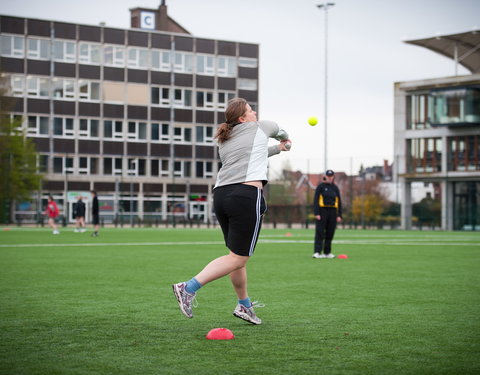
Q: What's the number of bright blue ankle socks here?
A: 2